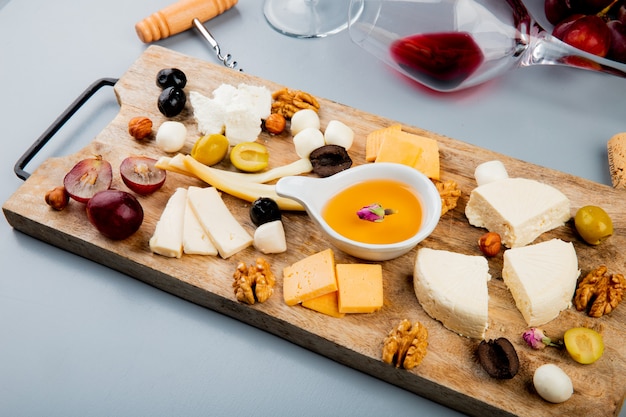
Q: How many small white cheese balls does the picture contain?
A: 7